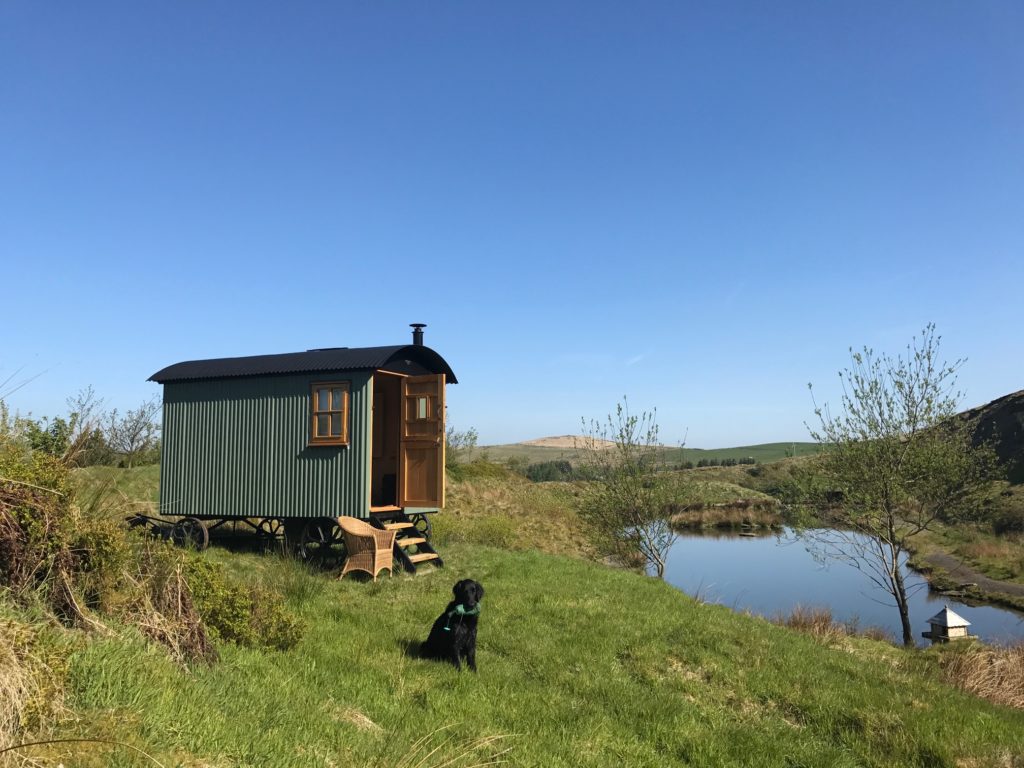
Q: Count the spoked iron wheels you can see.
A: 4